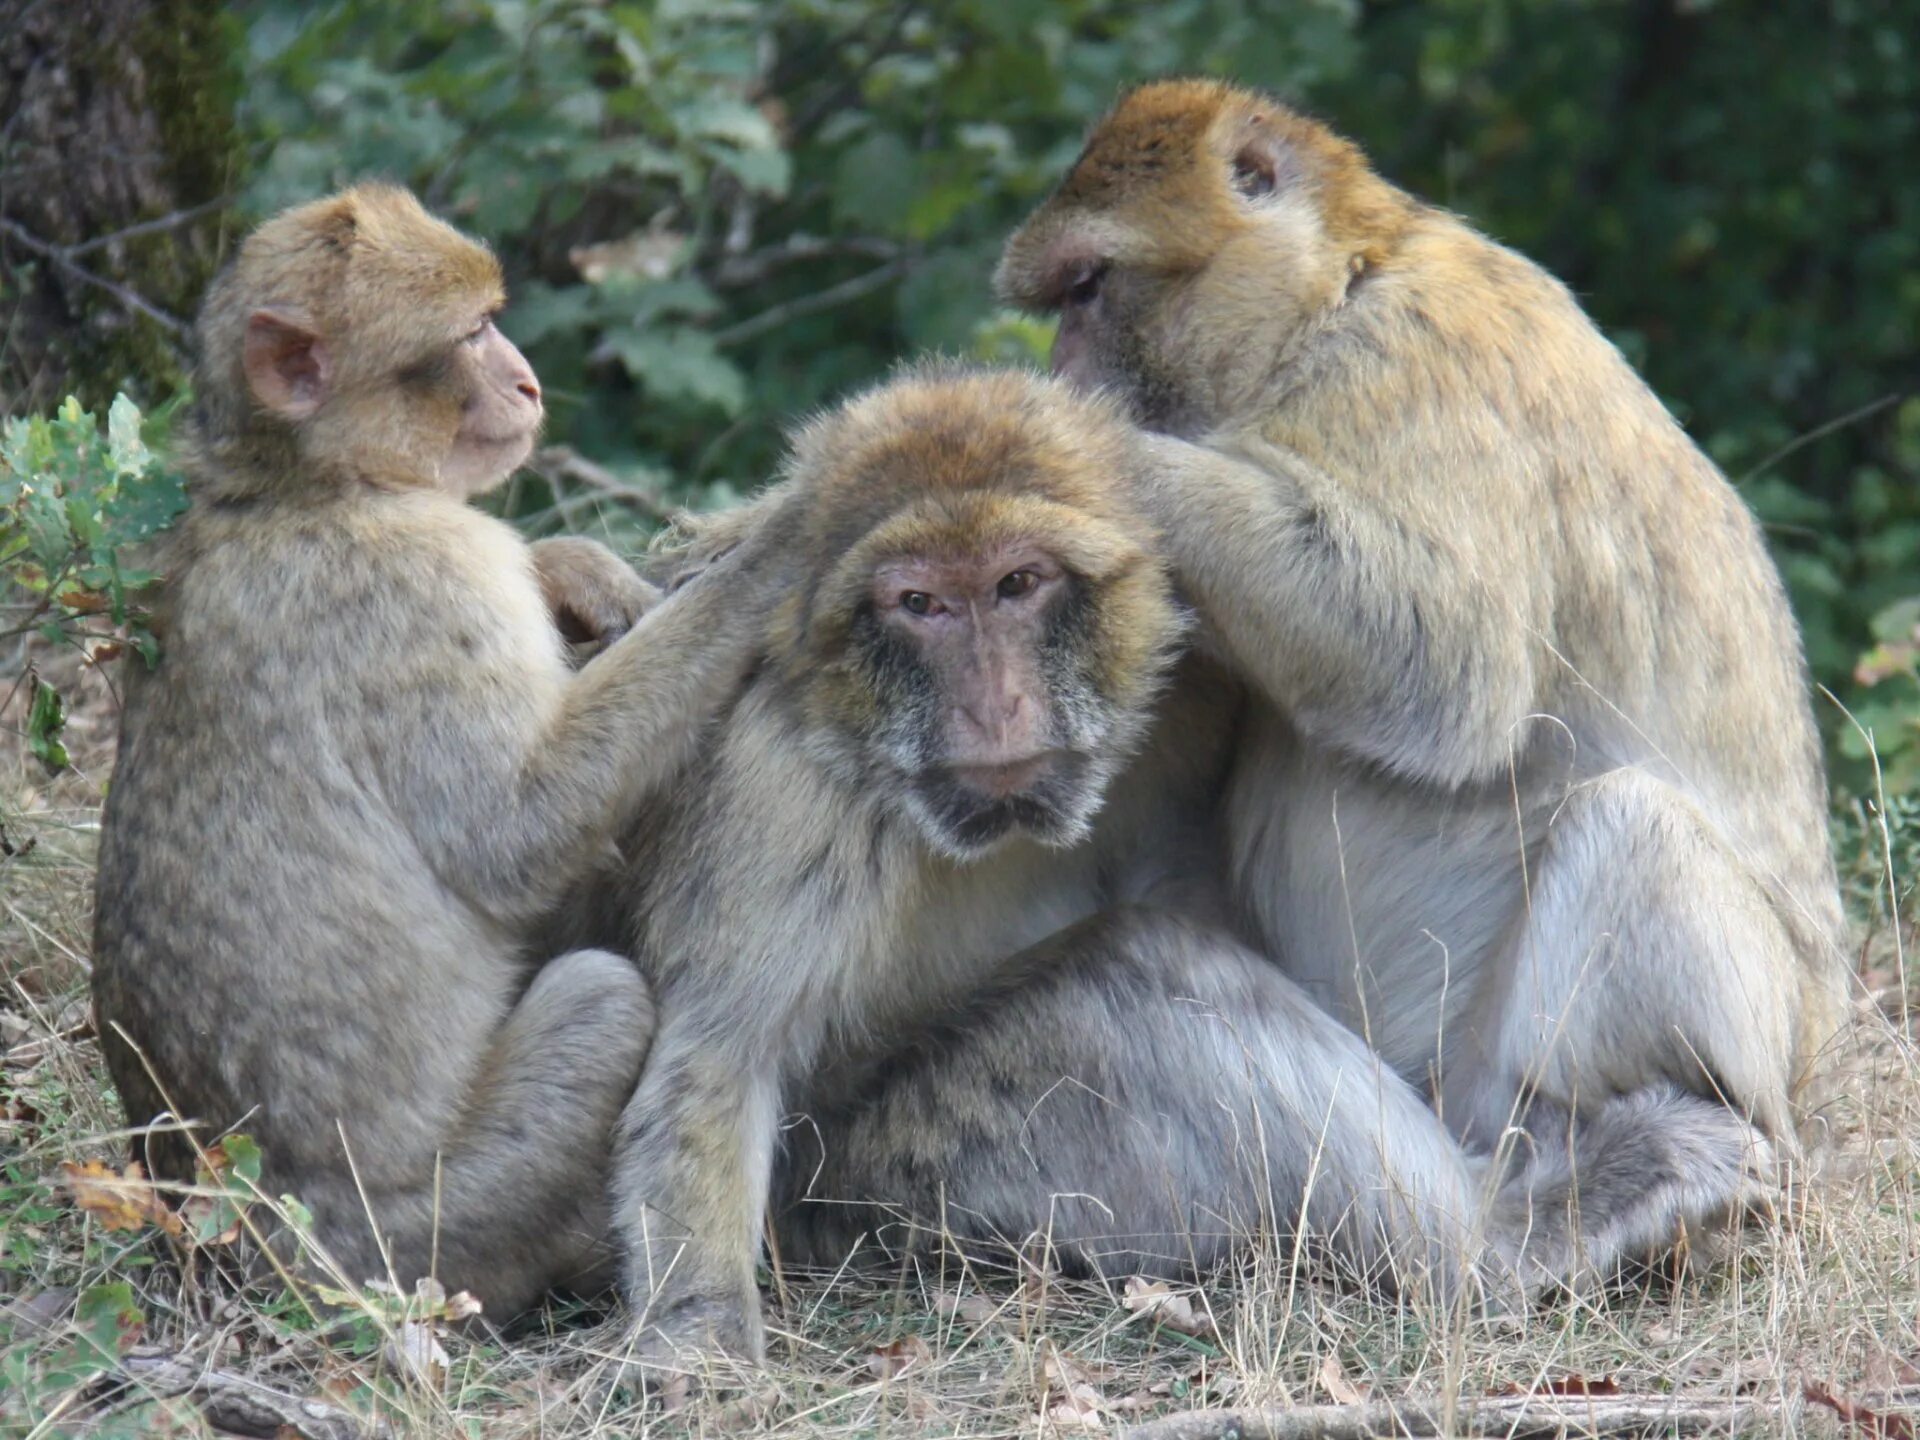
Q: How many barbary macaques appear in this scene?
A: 3